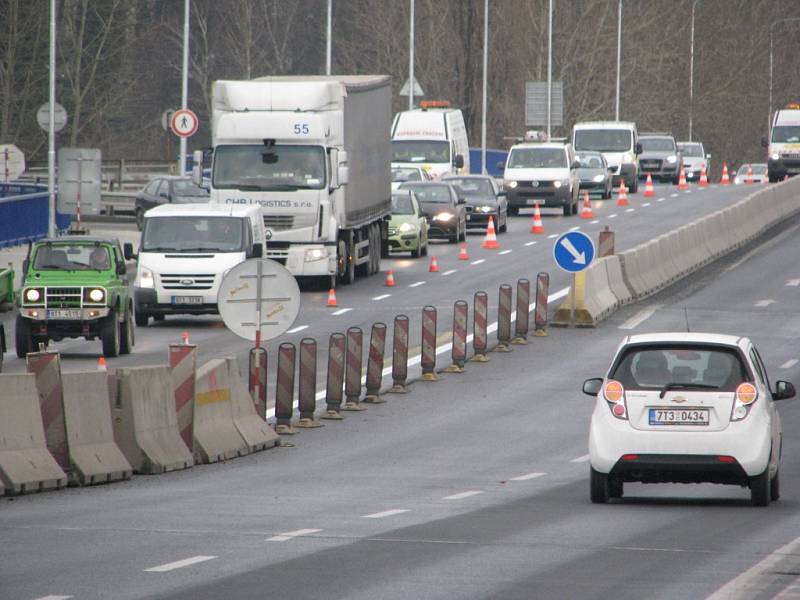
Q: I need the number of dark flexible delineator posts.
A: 13